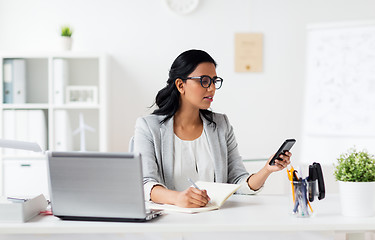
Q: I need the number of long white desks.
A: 1